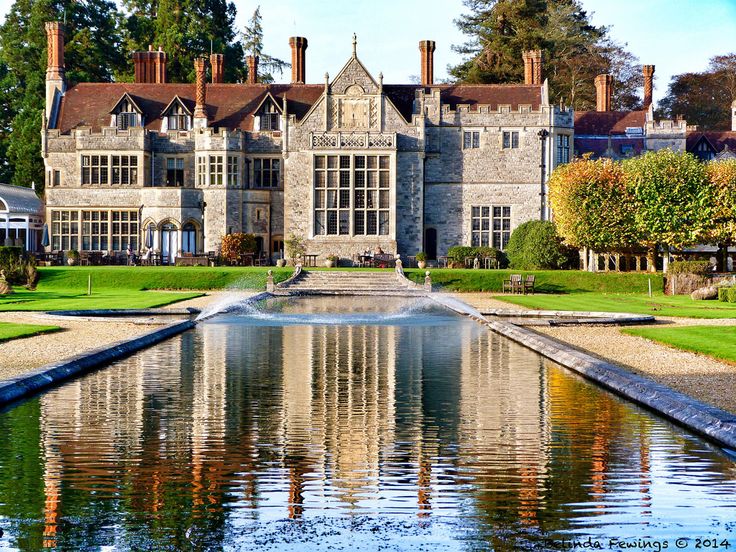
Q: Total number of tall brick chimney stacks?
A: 10